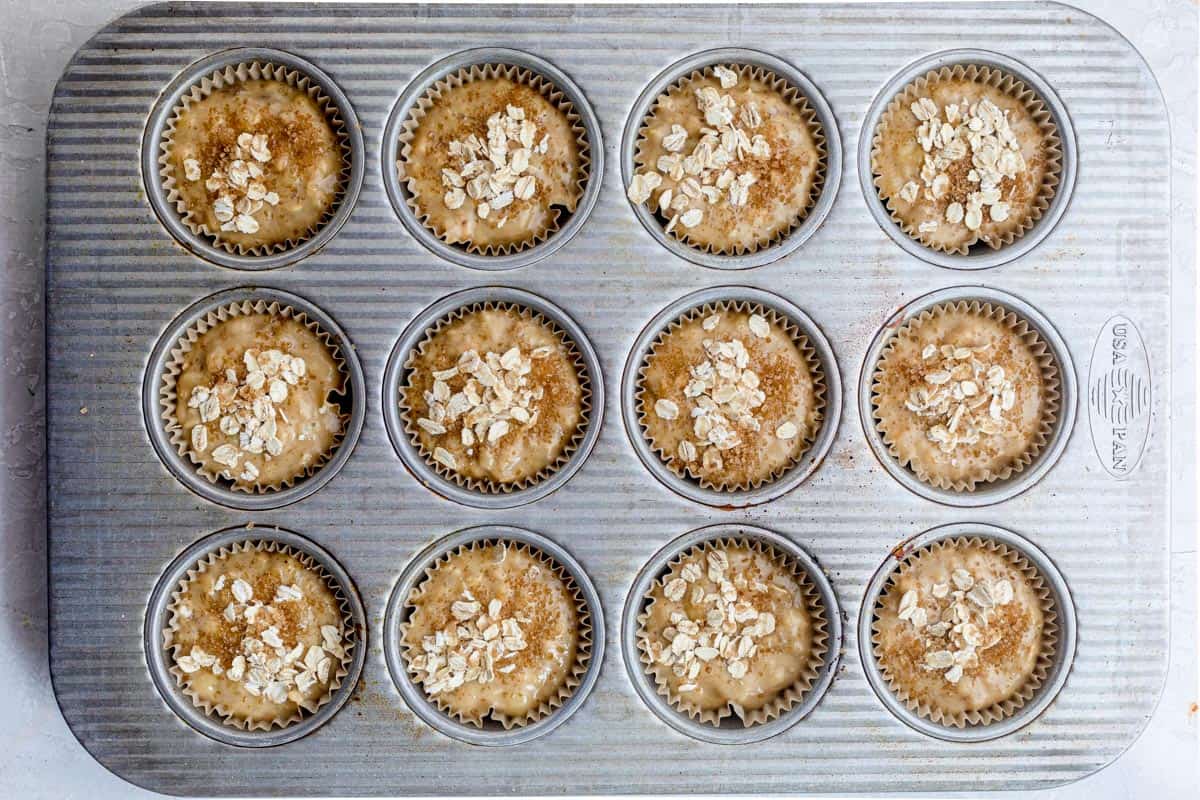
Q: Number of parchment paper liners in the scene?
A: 12